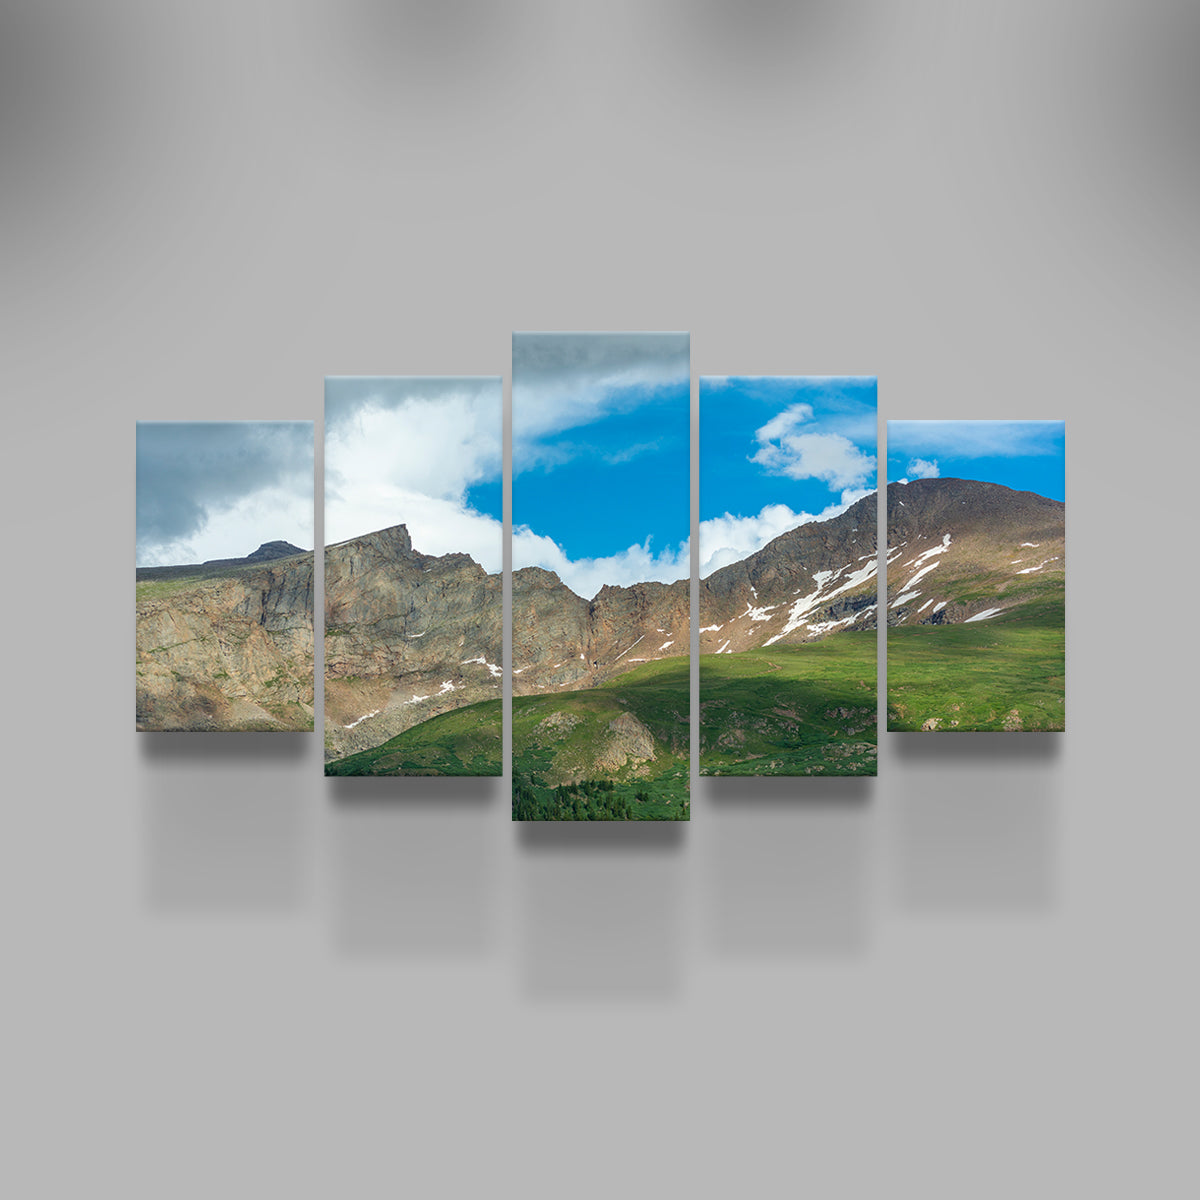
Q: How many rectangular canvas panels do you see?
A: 5